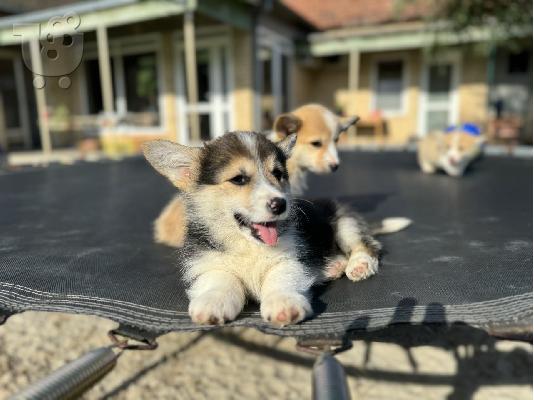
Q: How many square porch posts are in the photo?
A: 4